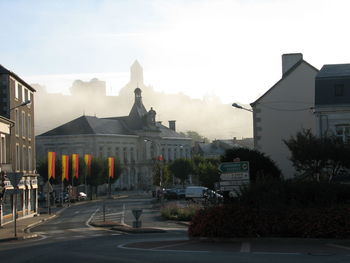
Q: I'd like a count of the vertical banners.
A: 5